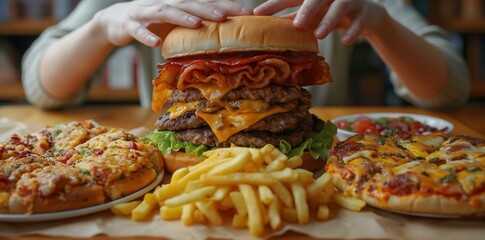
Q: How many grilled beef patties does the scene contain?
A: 3